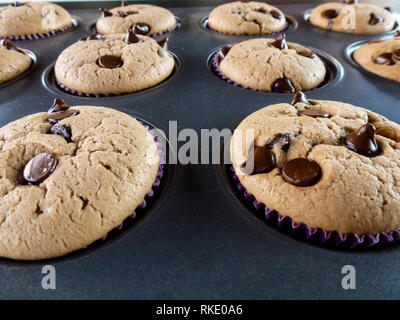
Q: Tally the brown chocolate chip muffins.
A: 10